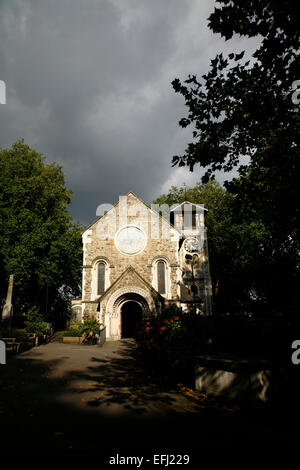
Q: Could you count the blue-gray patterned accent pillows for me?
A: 0